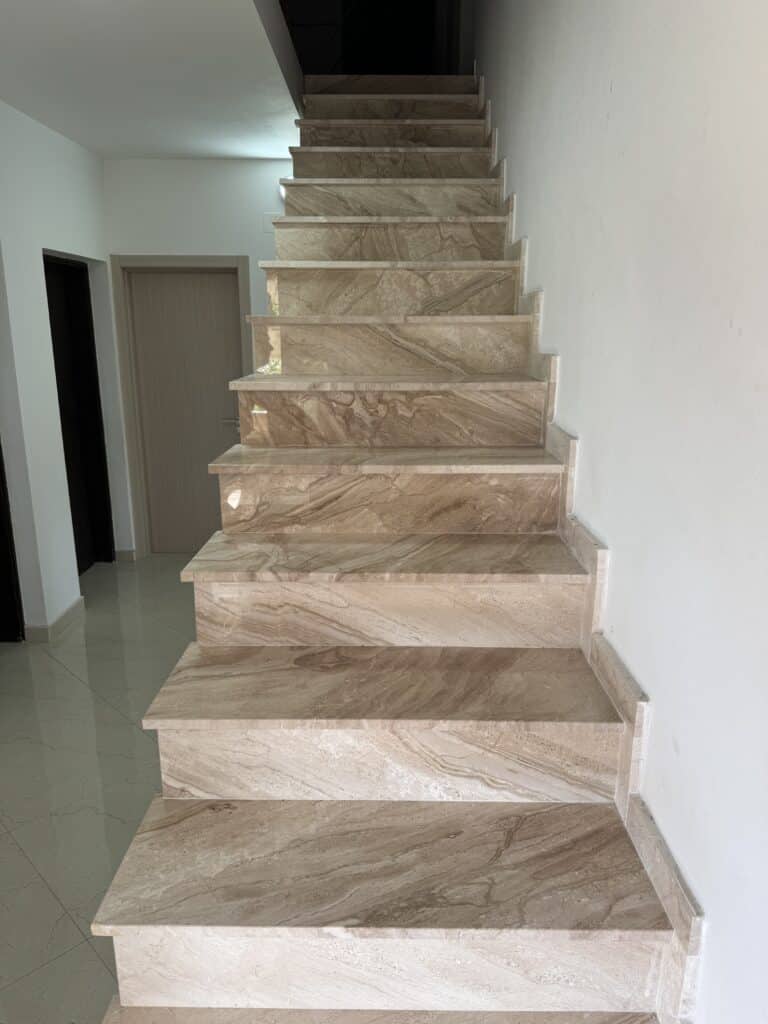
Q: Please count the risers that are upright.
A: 13